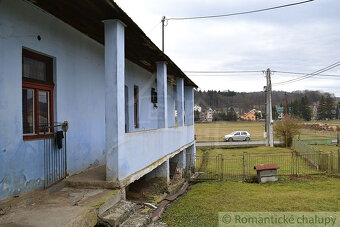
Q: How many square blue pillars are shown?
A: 4